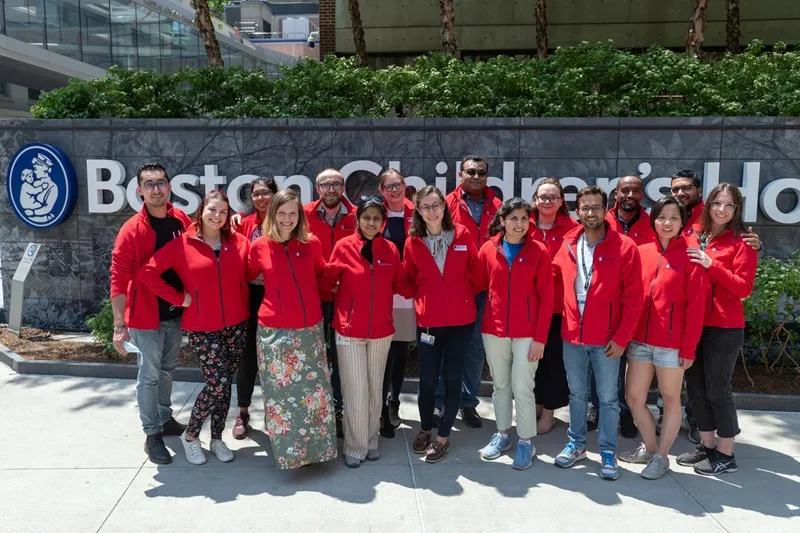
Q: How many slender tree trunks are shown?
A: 6